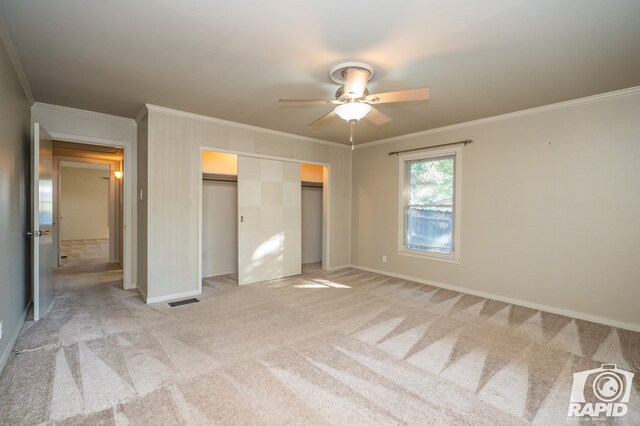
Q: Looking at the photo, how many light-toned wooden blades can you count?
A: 5